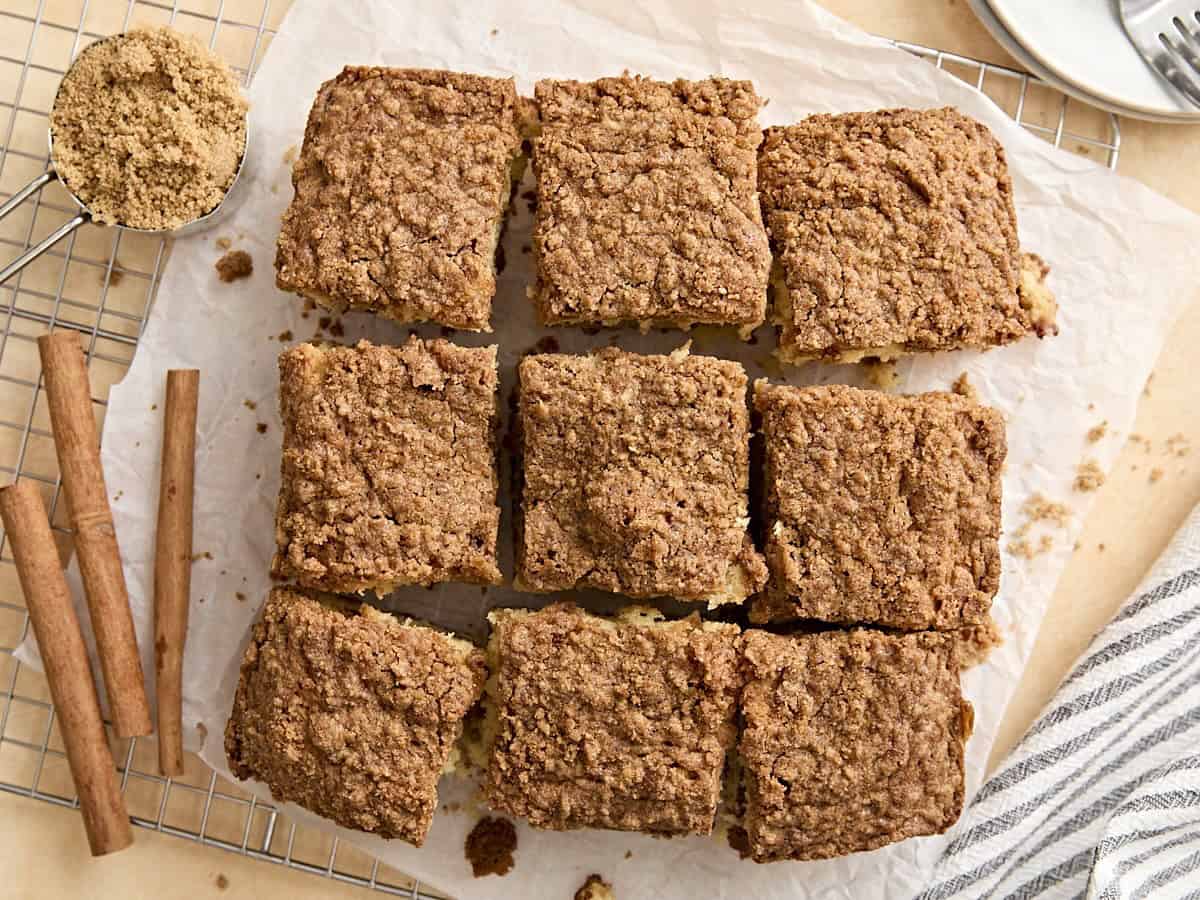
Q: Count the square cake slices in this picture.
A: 9